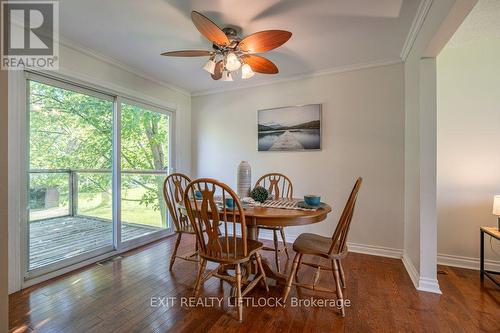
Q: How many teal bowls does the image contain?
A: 3